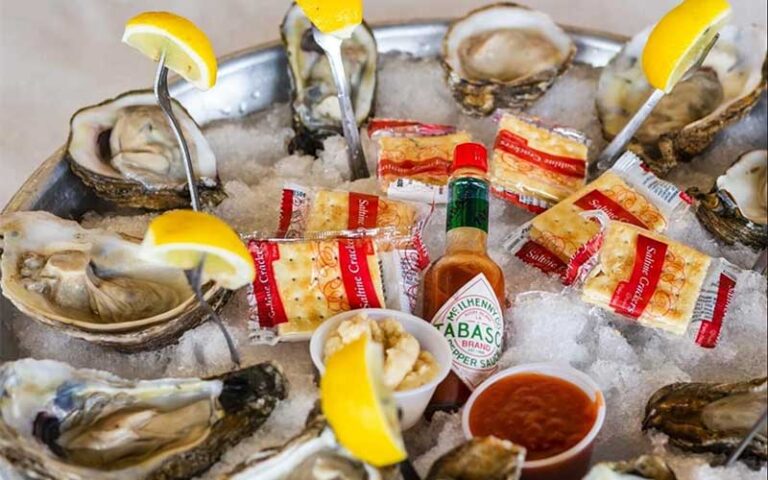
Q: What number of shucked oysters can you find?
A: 11